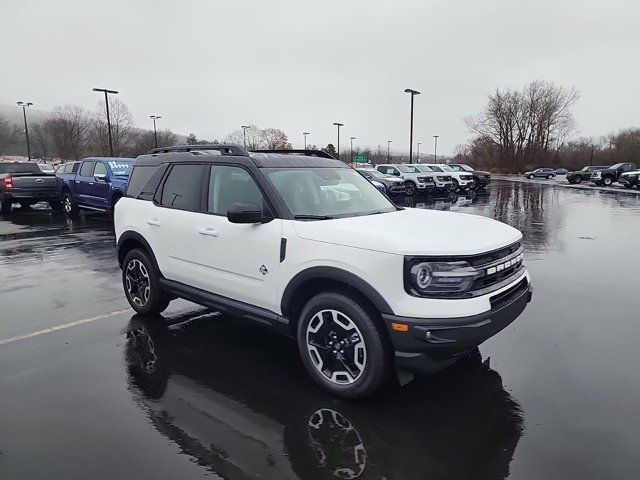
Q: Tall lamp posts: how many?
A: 11